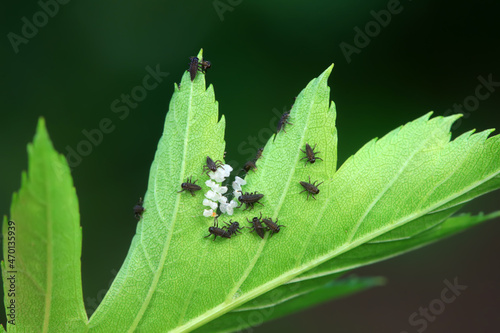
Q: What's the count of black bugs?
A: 15